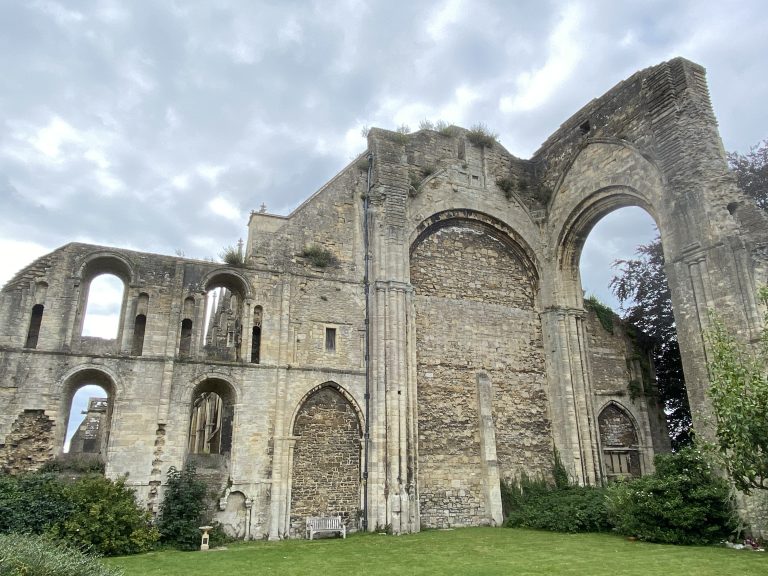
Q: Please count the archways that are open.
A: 5